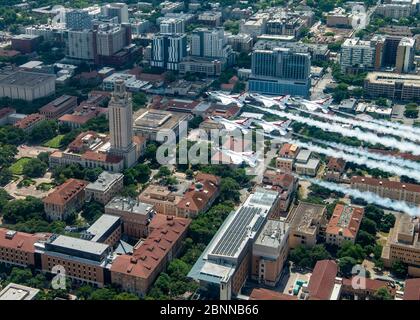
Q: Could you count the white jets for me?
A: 6